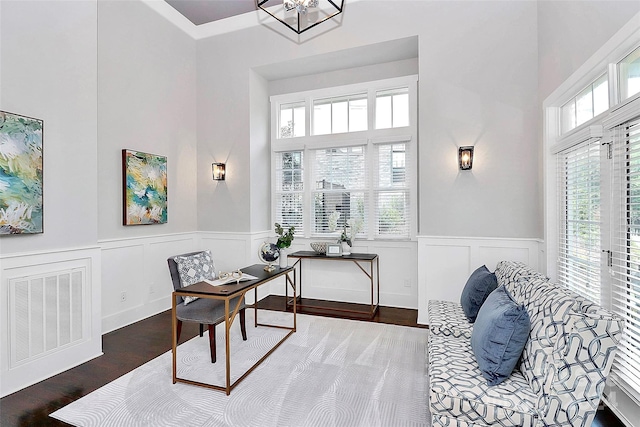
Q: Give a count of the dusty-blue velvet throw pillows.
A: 2